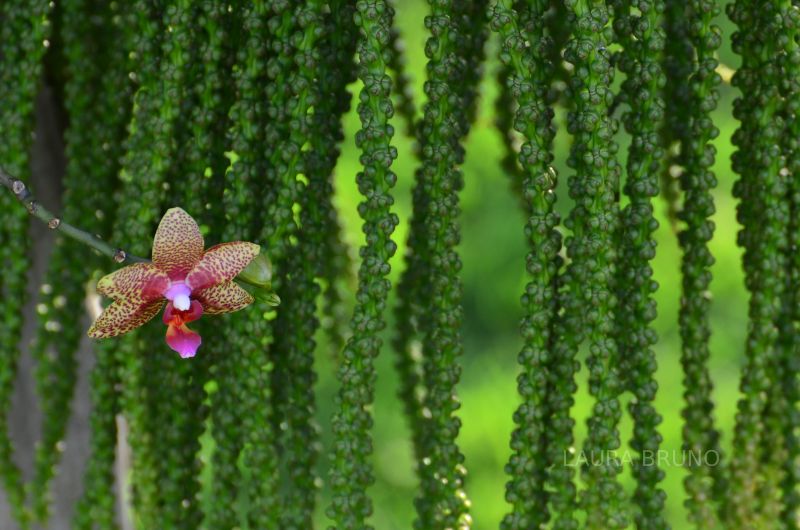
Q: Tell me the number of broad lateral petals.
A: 2